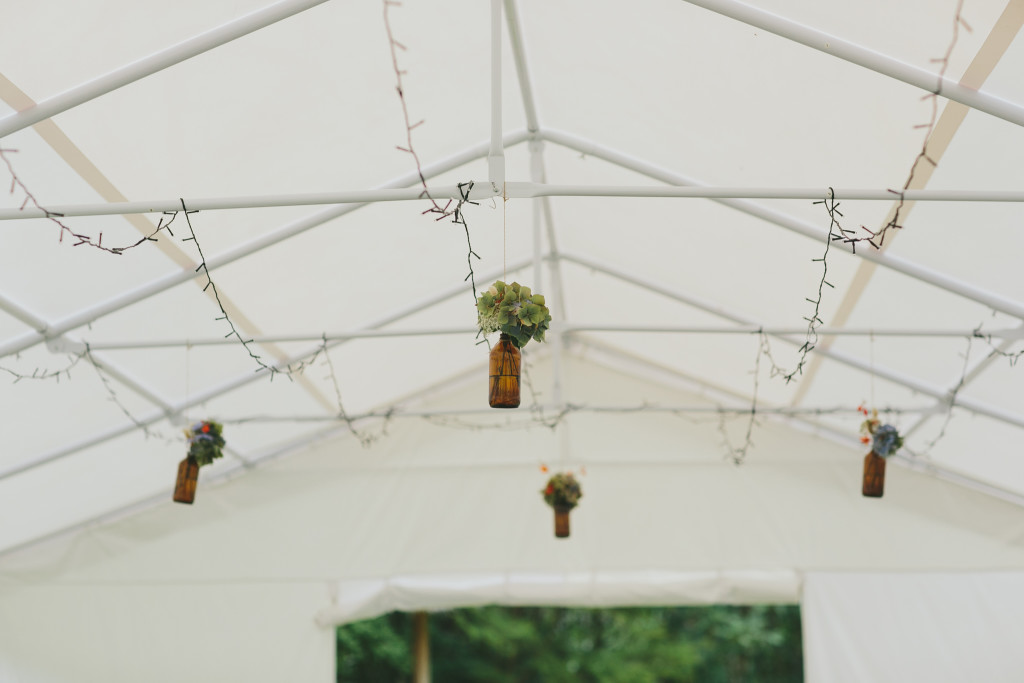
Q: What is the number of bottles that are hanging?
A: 4